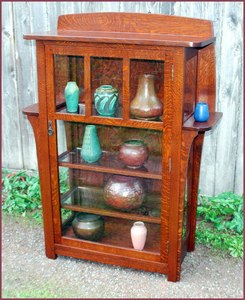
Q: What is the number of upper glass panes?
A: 3